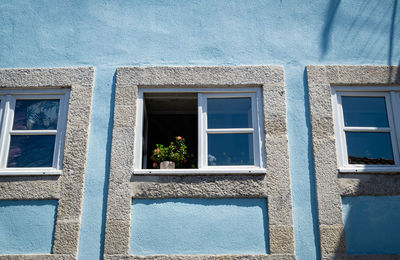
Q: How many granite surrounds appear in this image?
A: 3